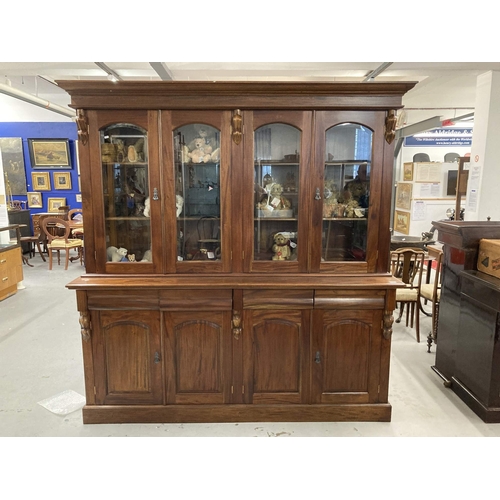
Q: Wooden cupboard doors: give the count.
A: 4